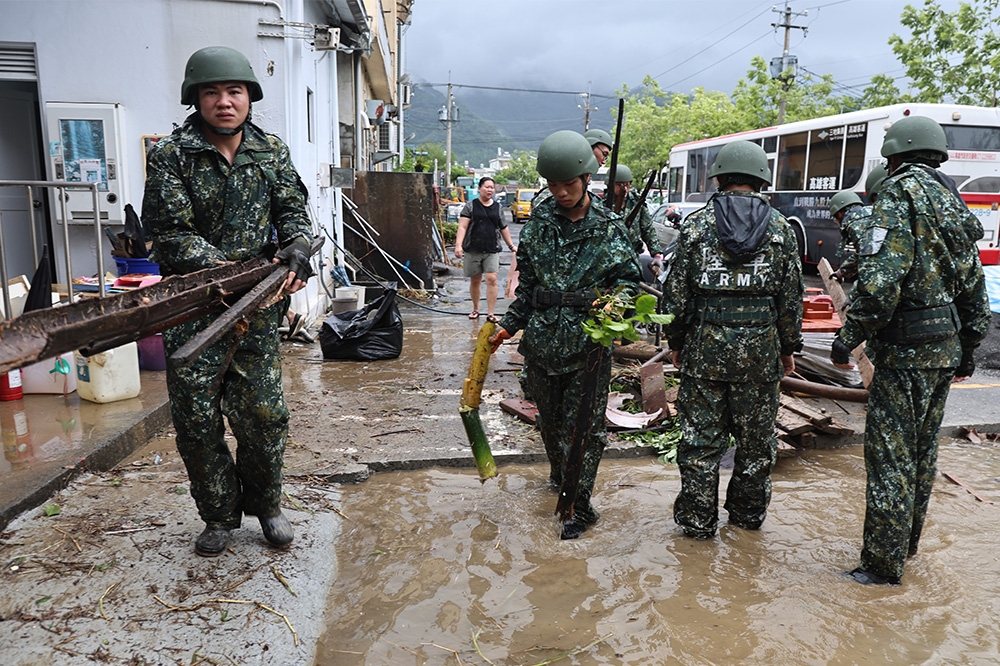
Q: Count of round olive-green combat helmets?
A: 8